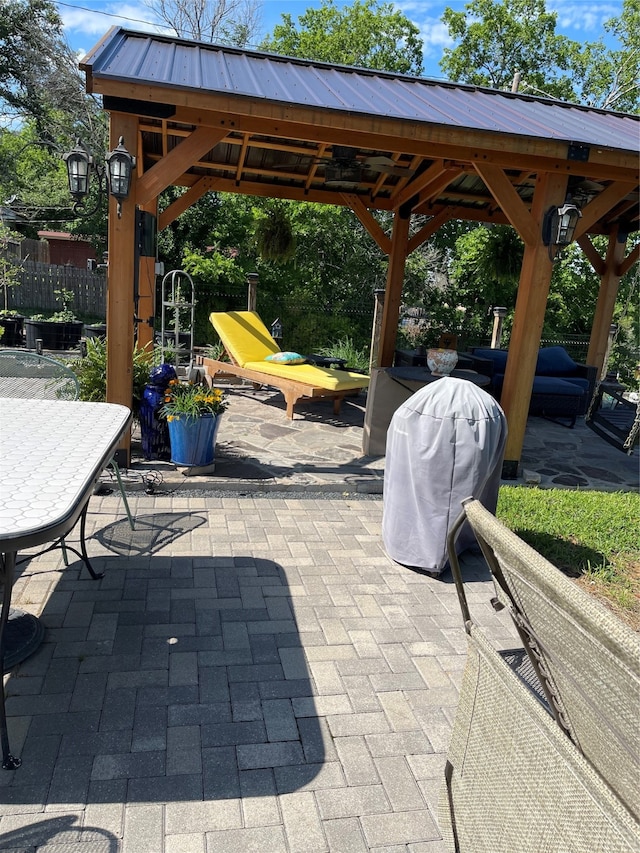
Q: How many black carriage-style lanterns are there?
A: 3